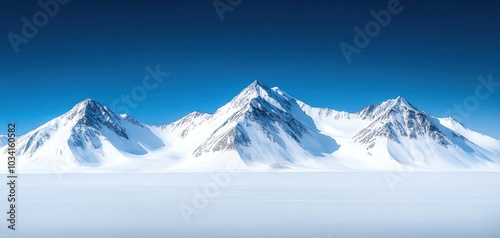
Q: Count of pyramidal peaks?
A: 3